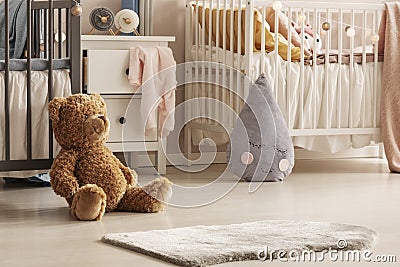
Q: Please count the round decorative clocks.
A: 2